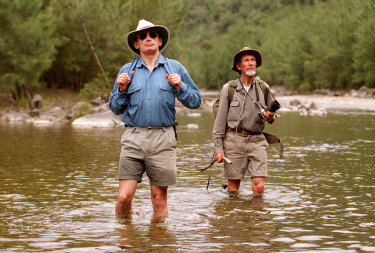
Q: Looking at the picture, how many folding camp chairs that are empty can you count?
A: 0